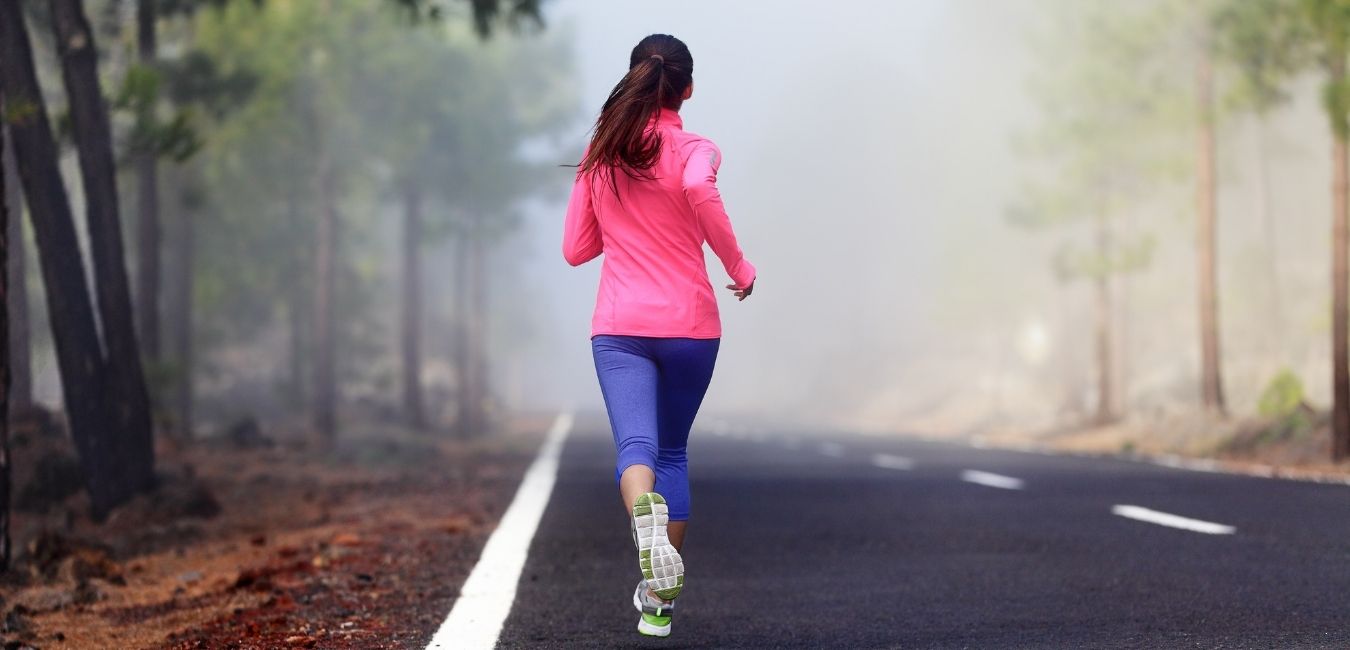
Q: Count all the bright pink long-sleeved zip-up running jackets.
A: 1